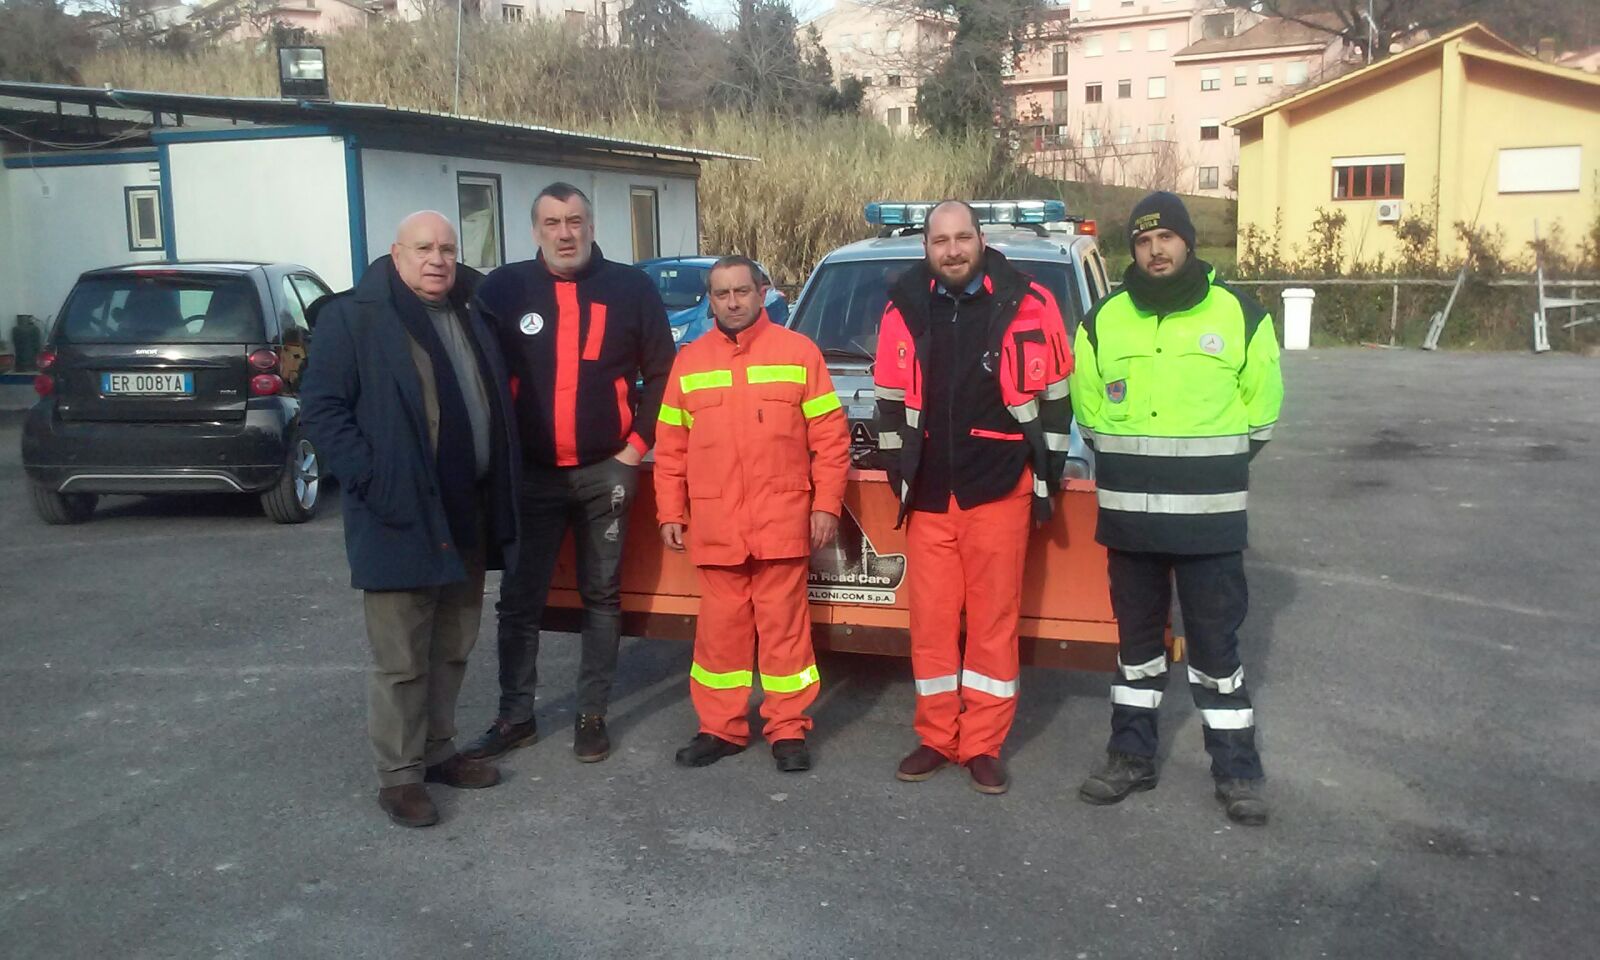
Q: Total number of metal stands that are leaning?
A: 2